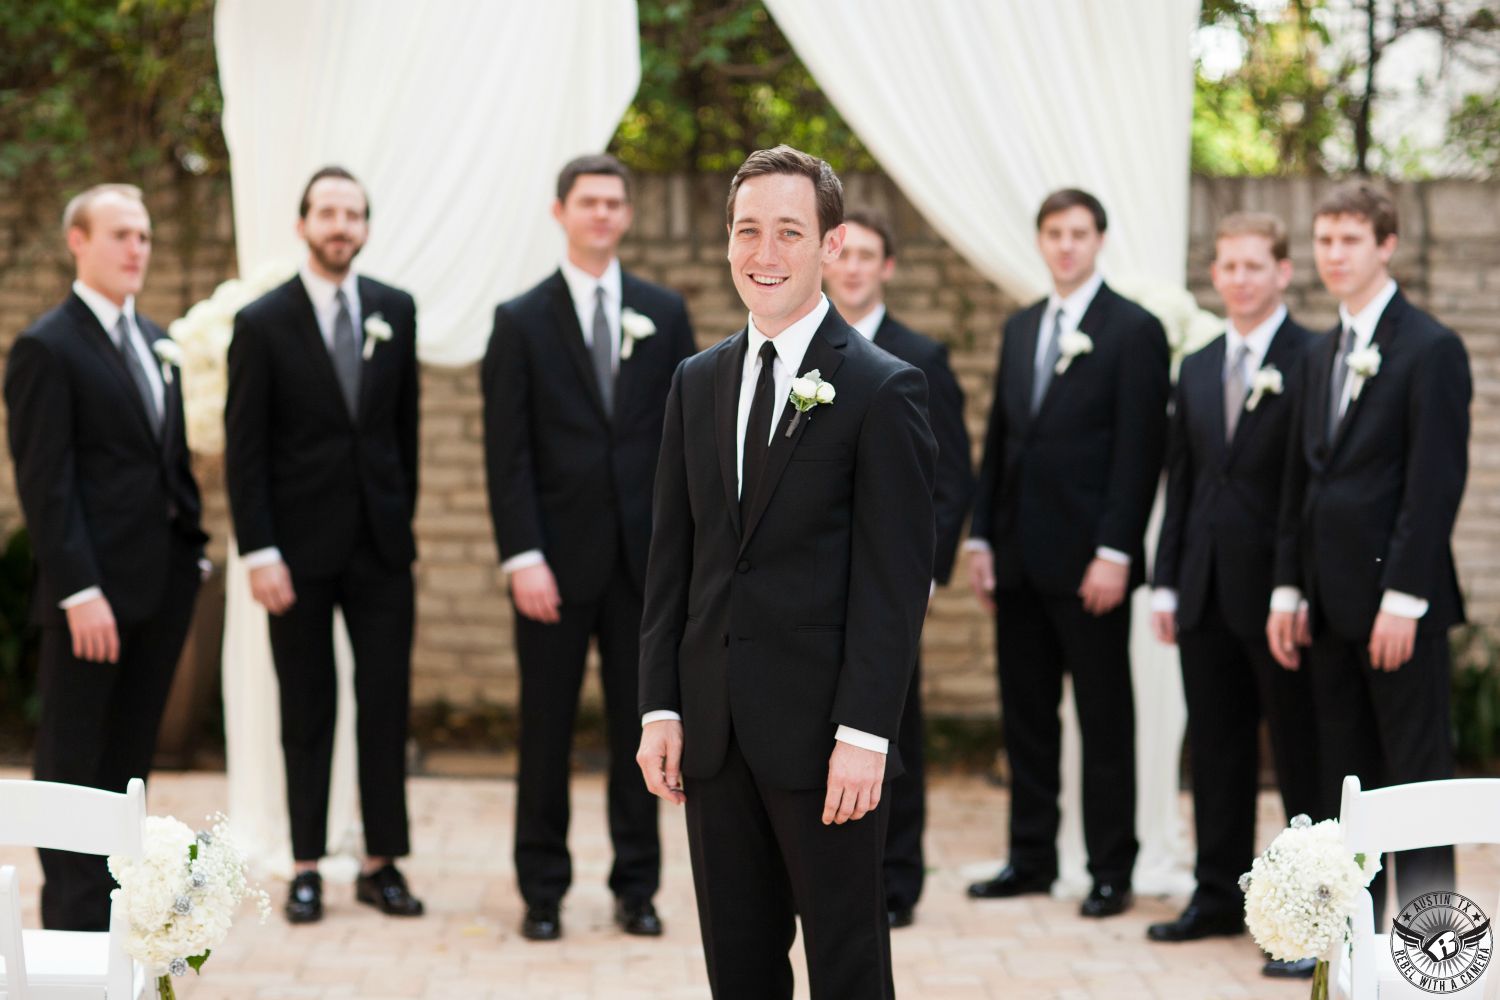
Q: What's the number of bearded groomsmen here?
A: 1